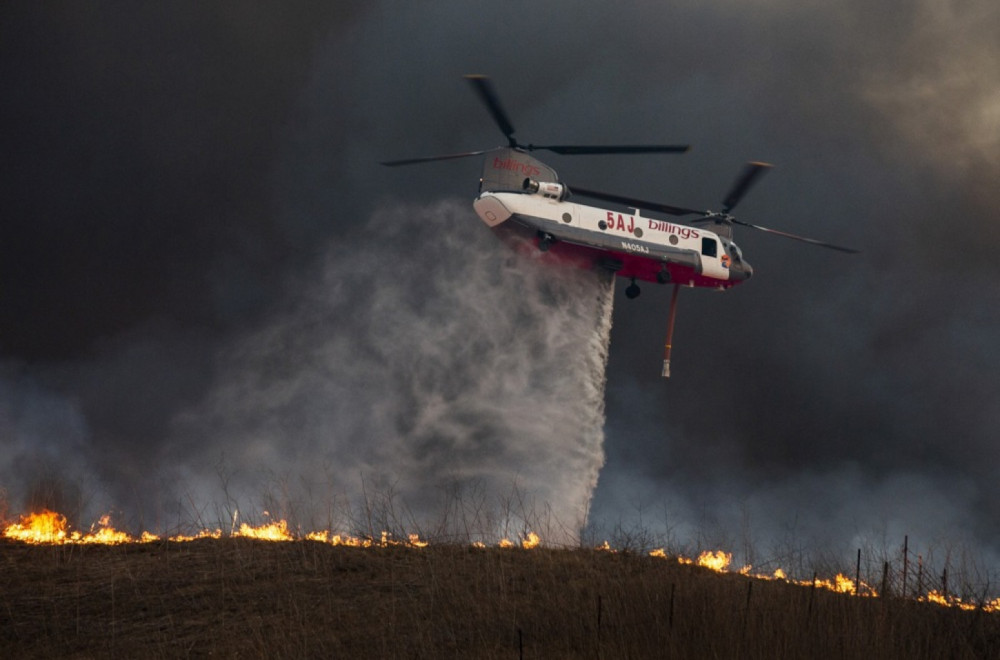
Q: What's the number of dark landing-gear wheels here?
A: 3